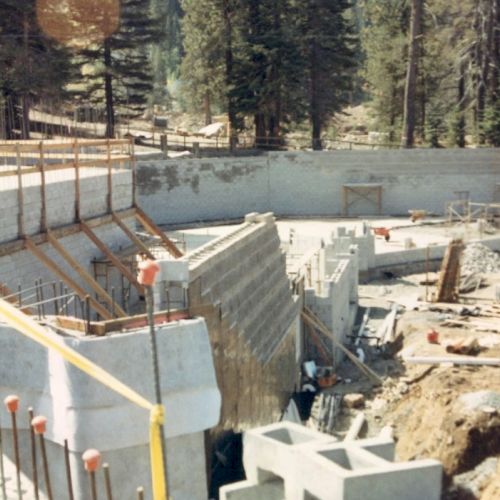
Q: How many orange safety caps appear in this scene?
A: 4